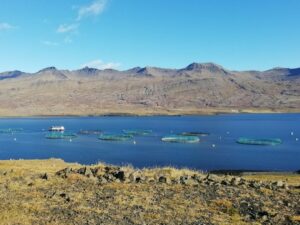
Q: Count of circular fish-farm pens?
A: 8